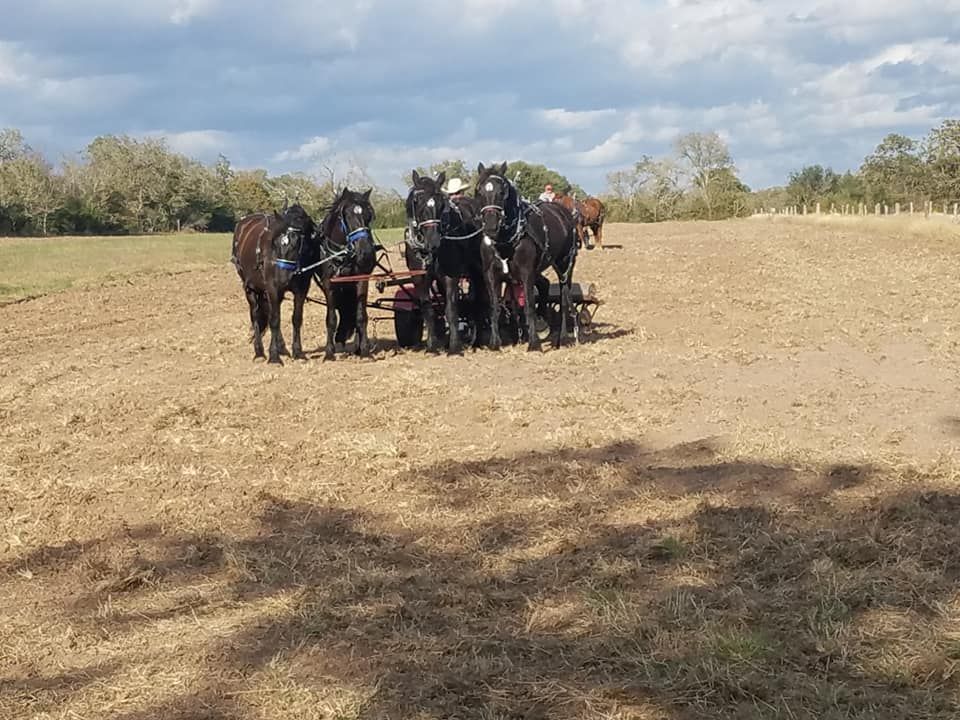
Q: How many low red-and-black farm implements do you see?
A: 1